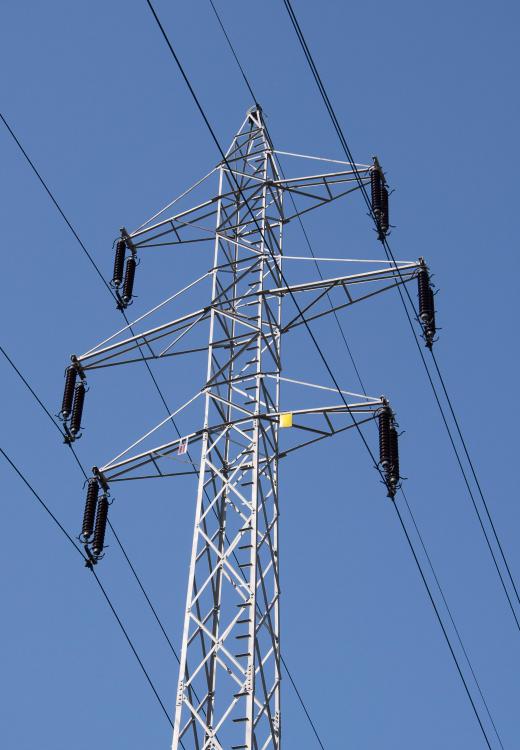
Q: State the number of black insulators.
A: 12